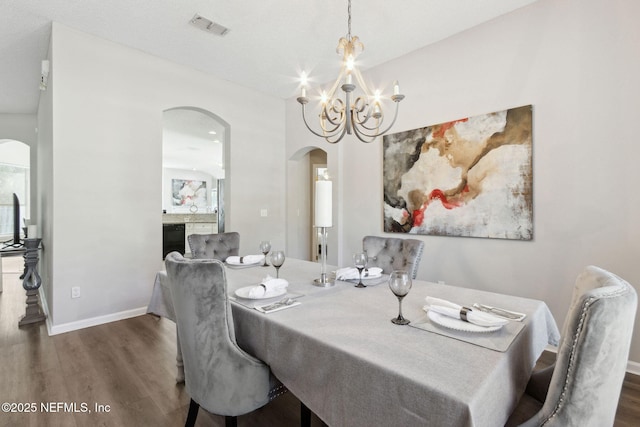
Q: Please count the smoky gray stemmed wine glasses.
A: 4